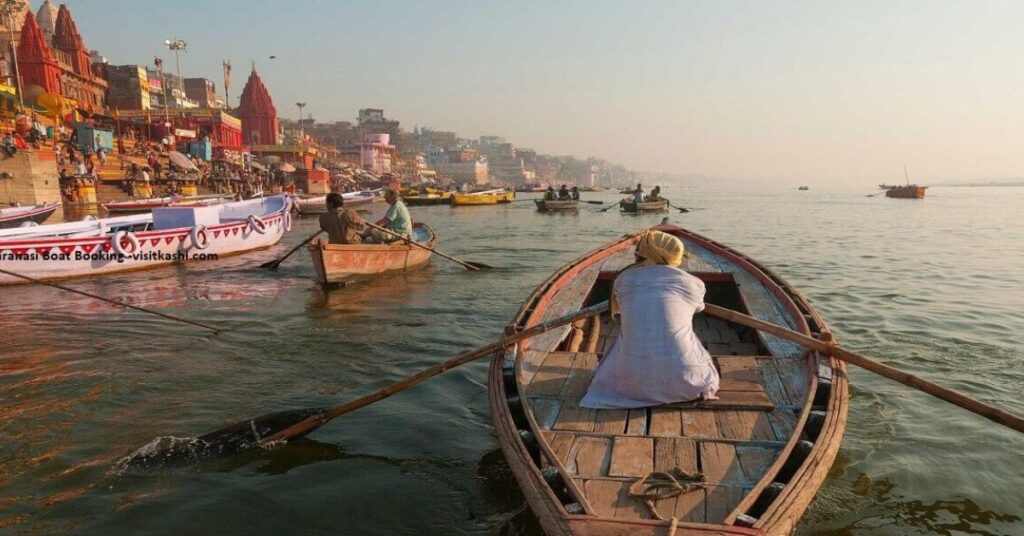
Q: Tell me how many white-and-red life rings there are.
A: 4